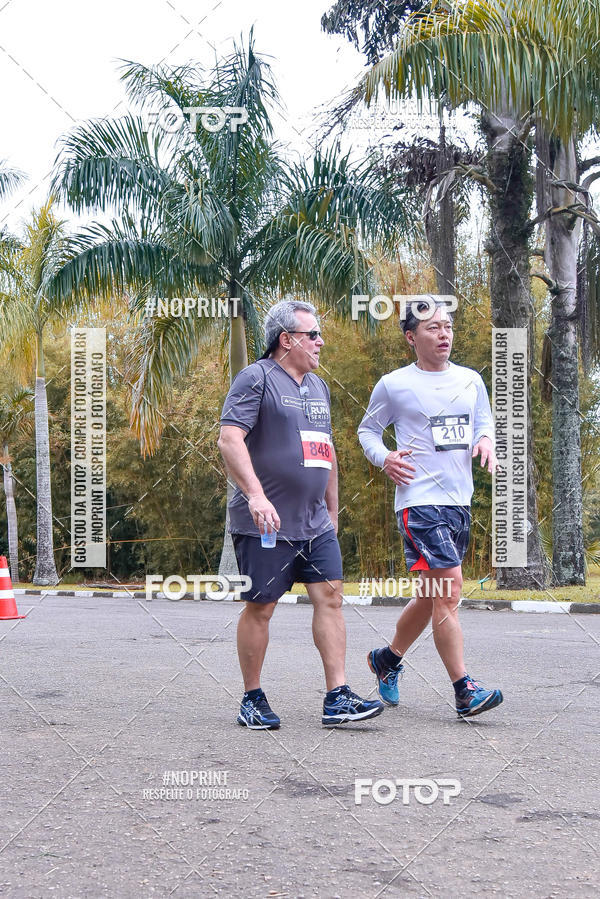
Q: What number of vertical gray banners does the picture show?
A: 2